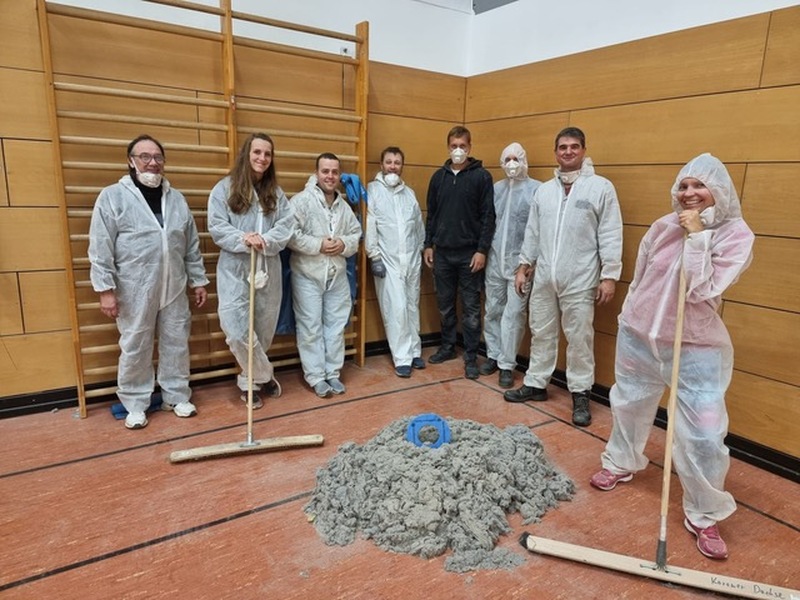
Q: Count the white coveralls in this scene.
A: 7